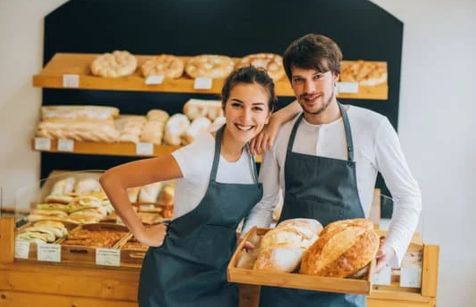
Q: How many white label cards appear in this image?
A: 12